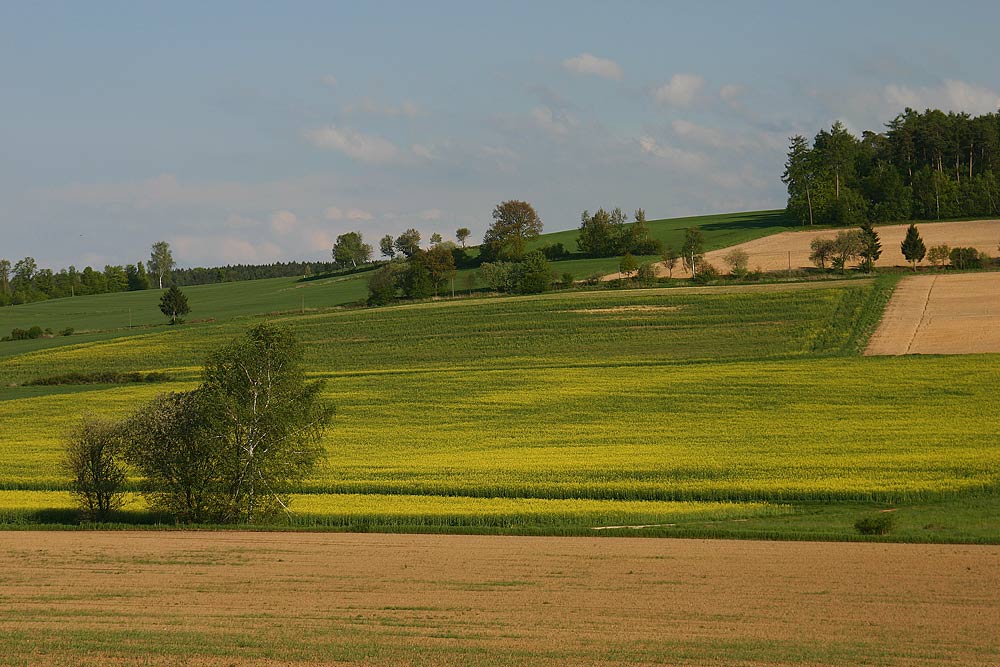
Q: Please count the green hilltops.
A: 1